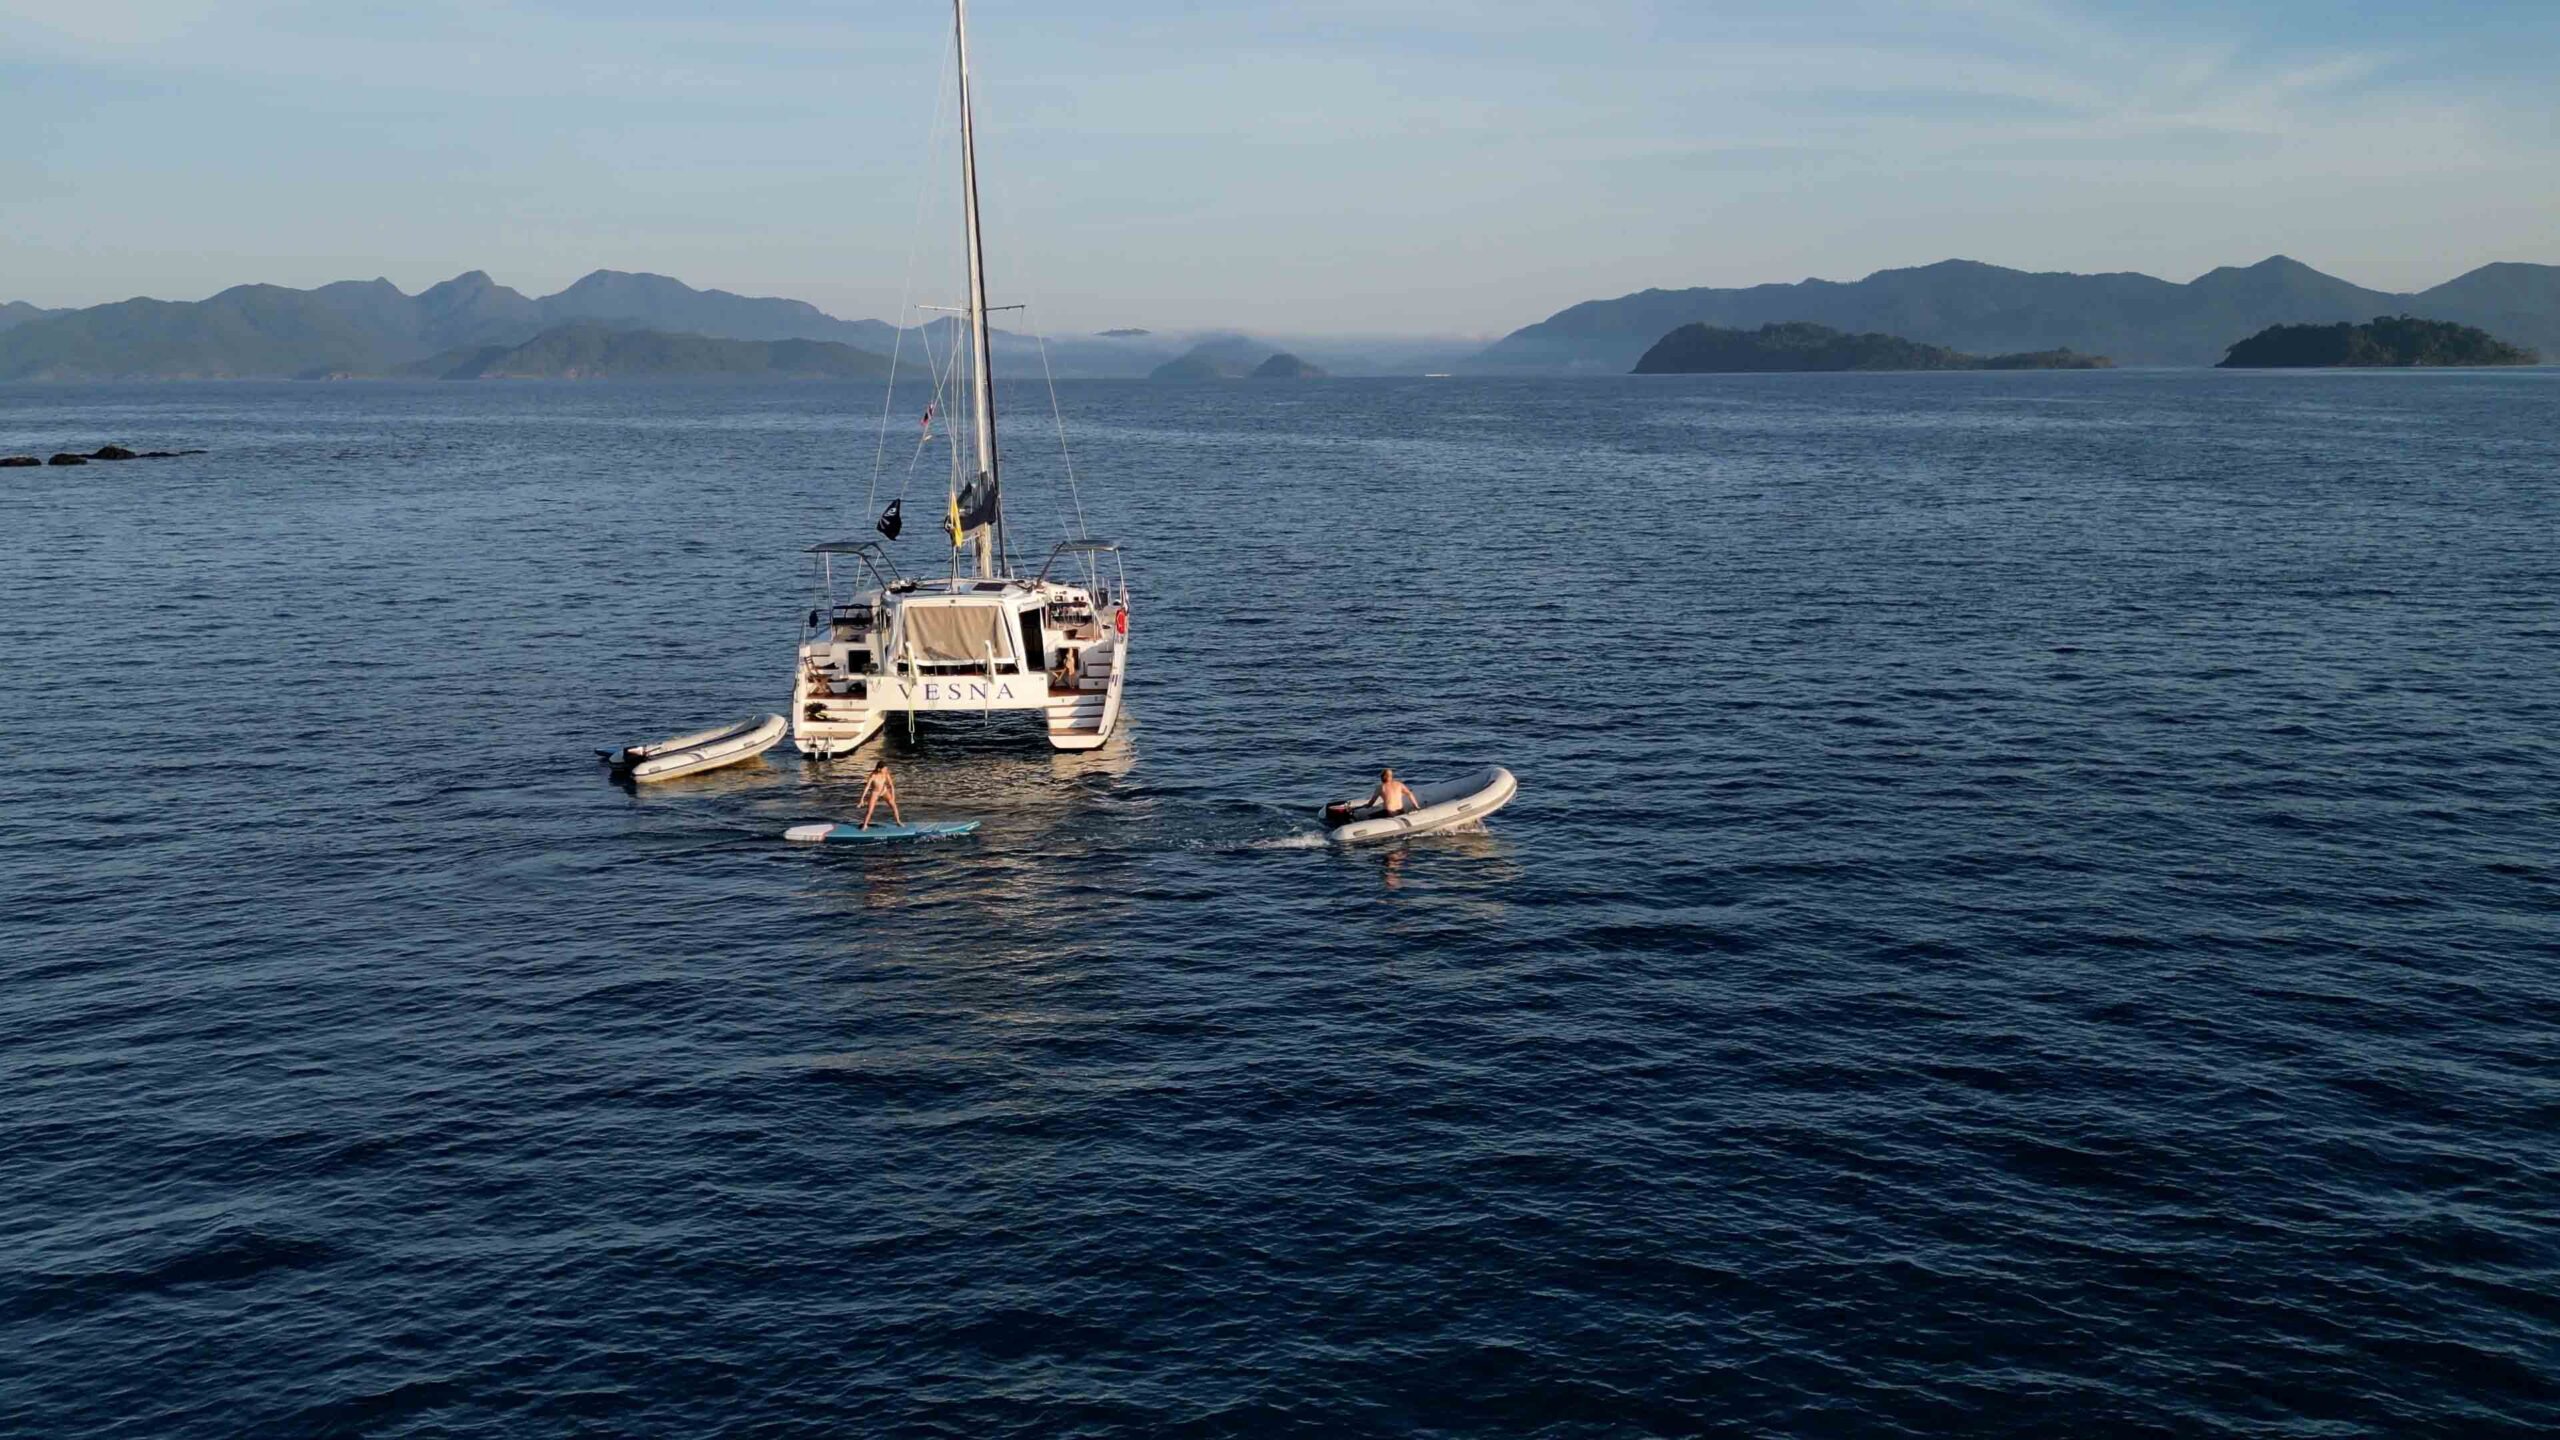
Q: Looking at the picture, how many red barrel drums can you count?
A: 0